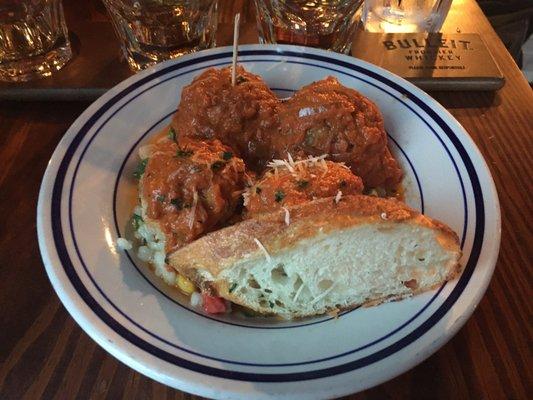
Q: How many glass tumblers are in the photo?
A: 4